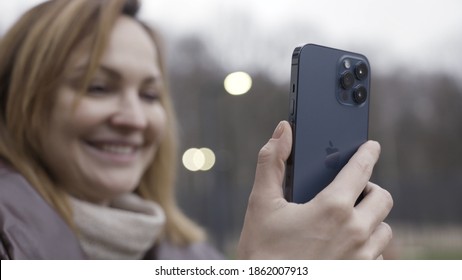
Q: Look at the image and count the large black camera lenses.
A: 3